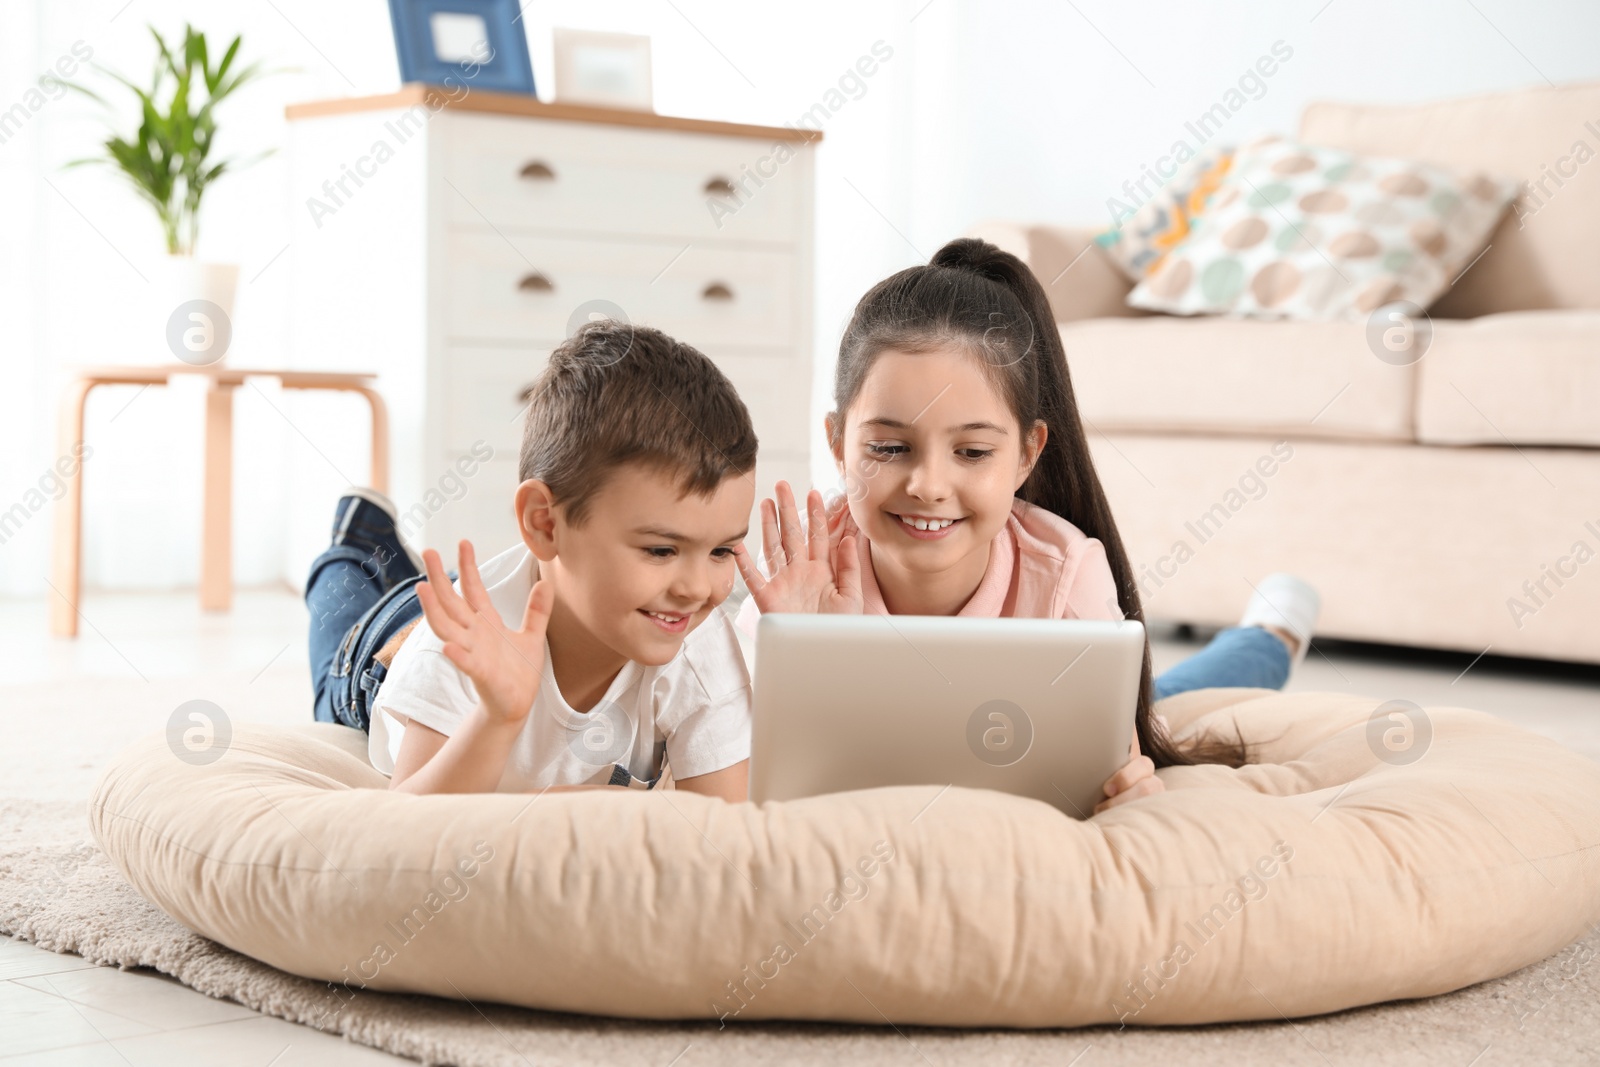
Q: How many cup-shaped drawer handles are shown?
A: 5